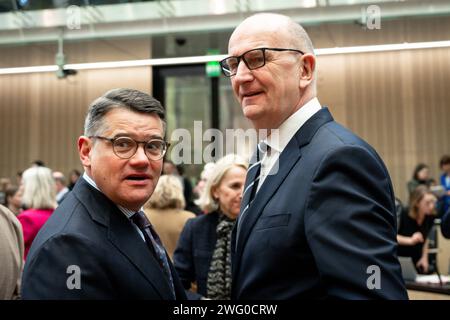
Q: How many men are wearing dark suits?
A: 2